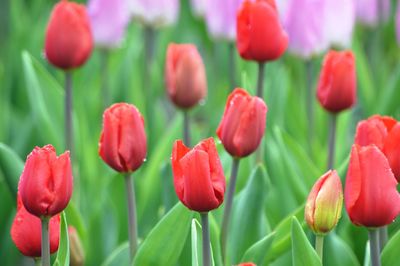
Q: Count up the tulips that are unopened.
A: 1